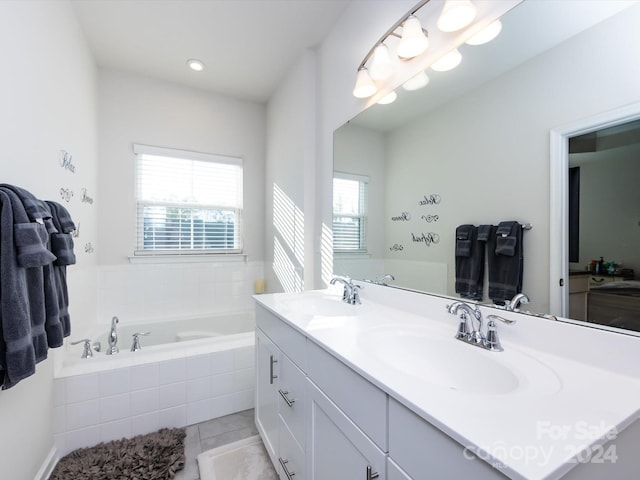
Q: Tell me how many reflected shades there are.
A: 4